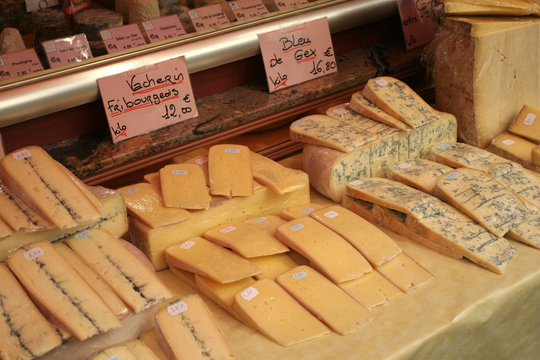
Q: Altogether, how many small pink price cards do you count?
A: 7